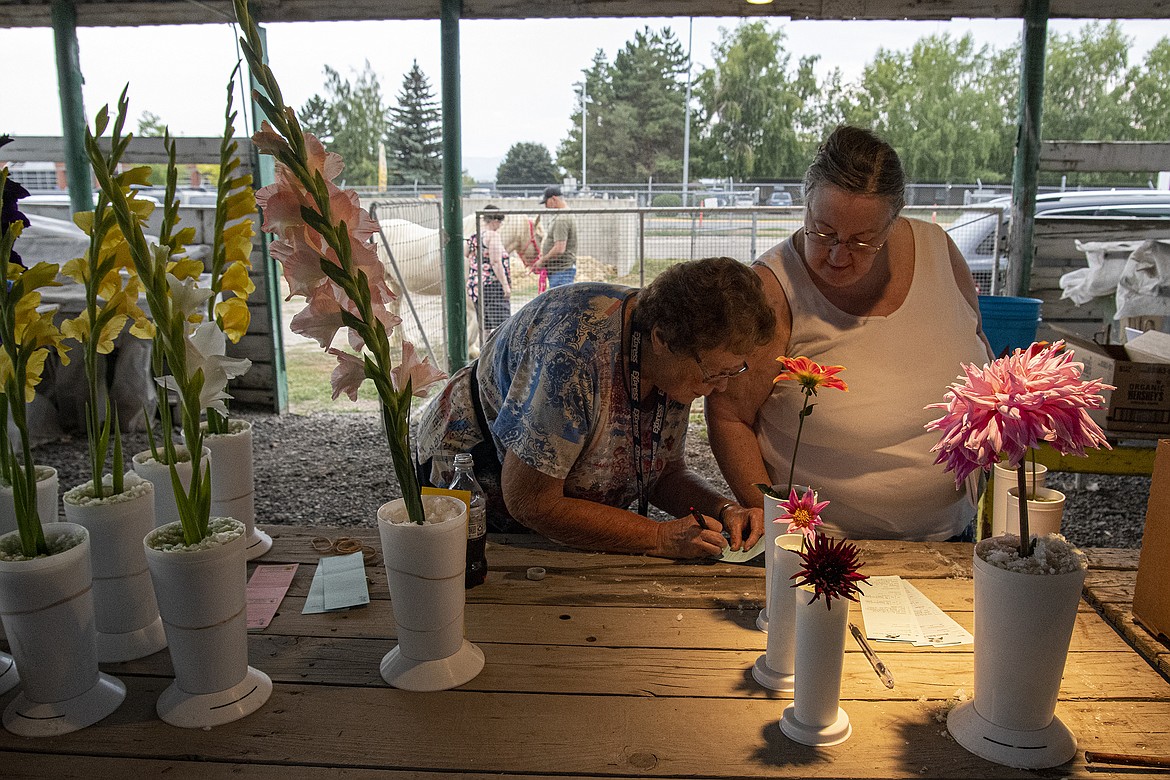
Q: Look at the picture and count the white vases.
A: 13